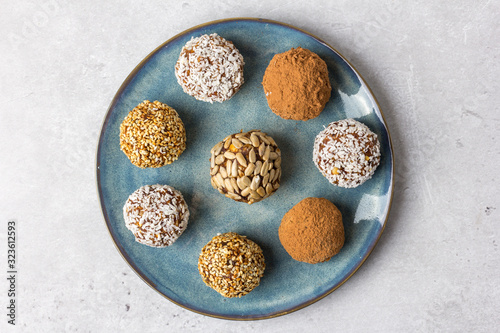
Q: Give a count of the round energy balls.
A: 8